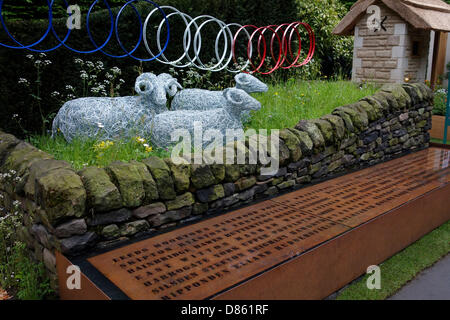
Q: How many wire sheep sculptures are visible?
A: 3